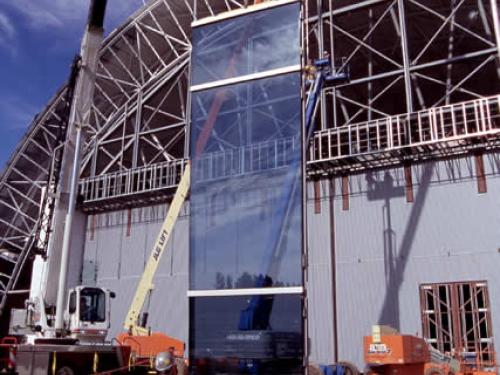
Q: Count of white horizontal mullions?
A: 3